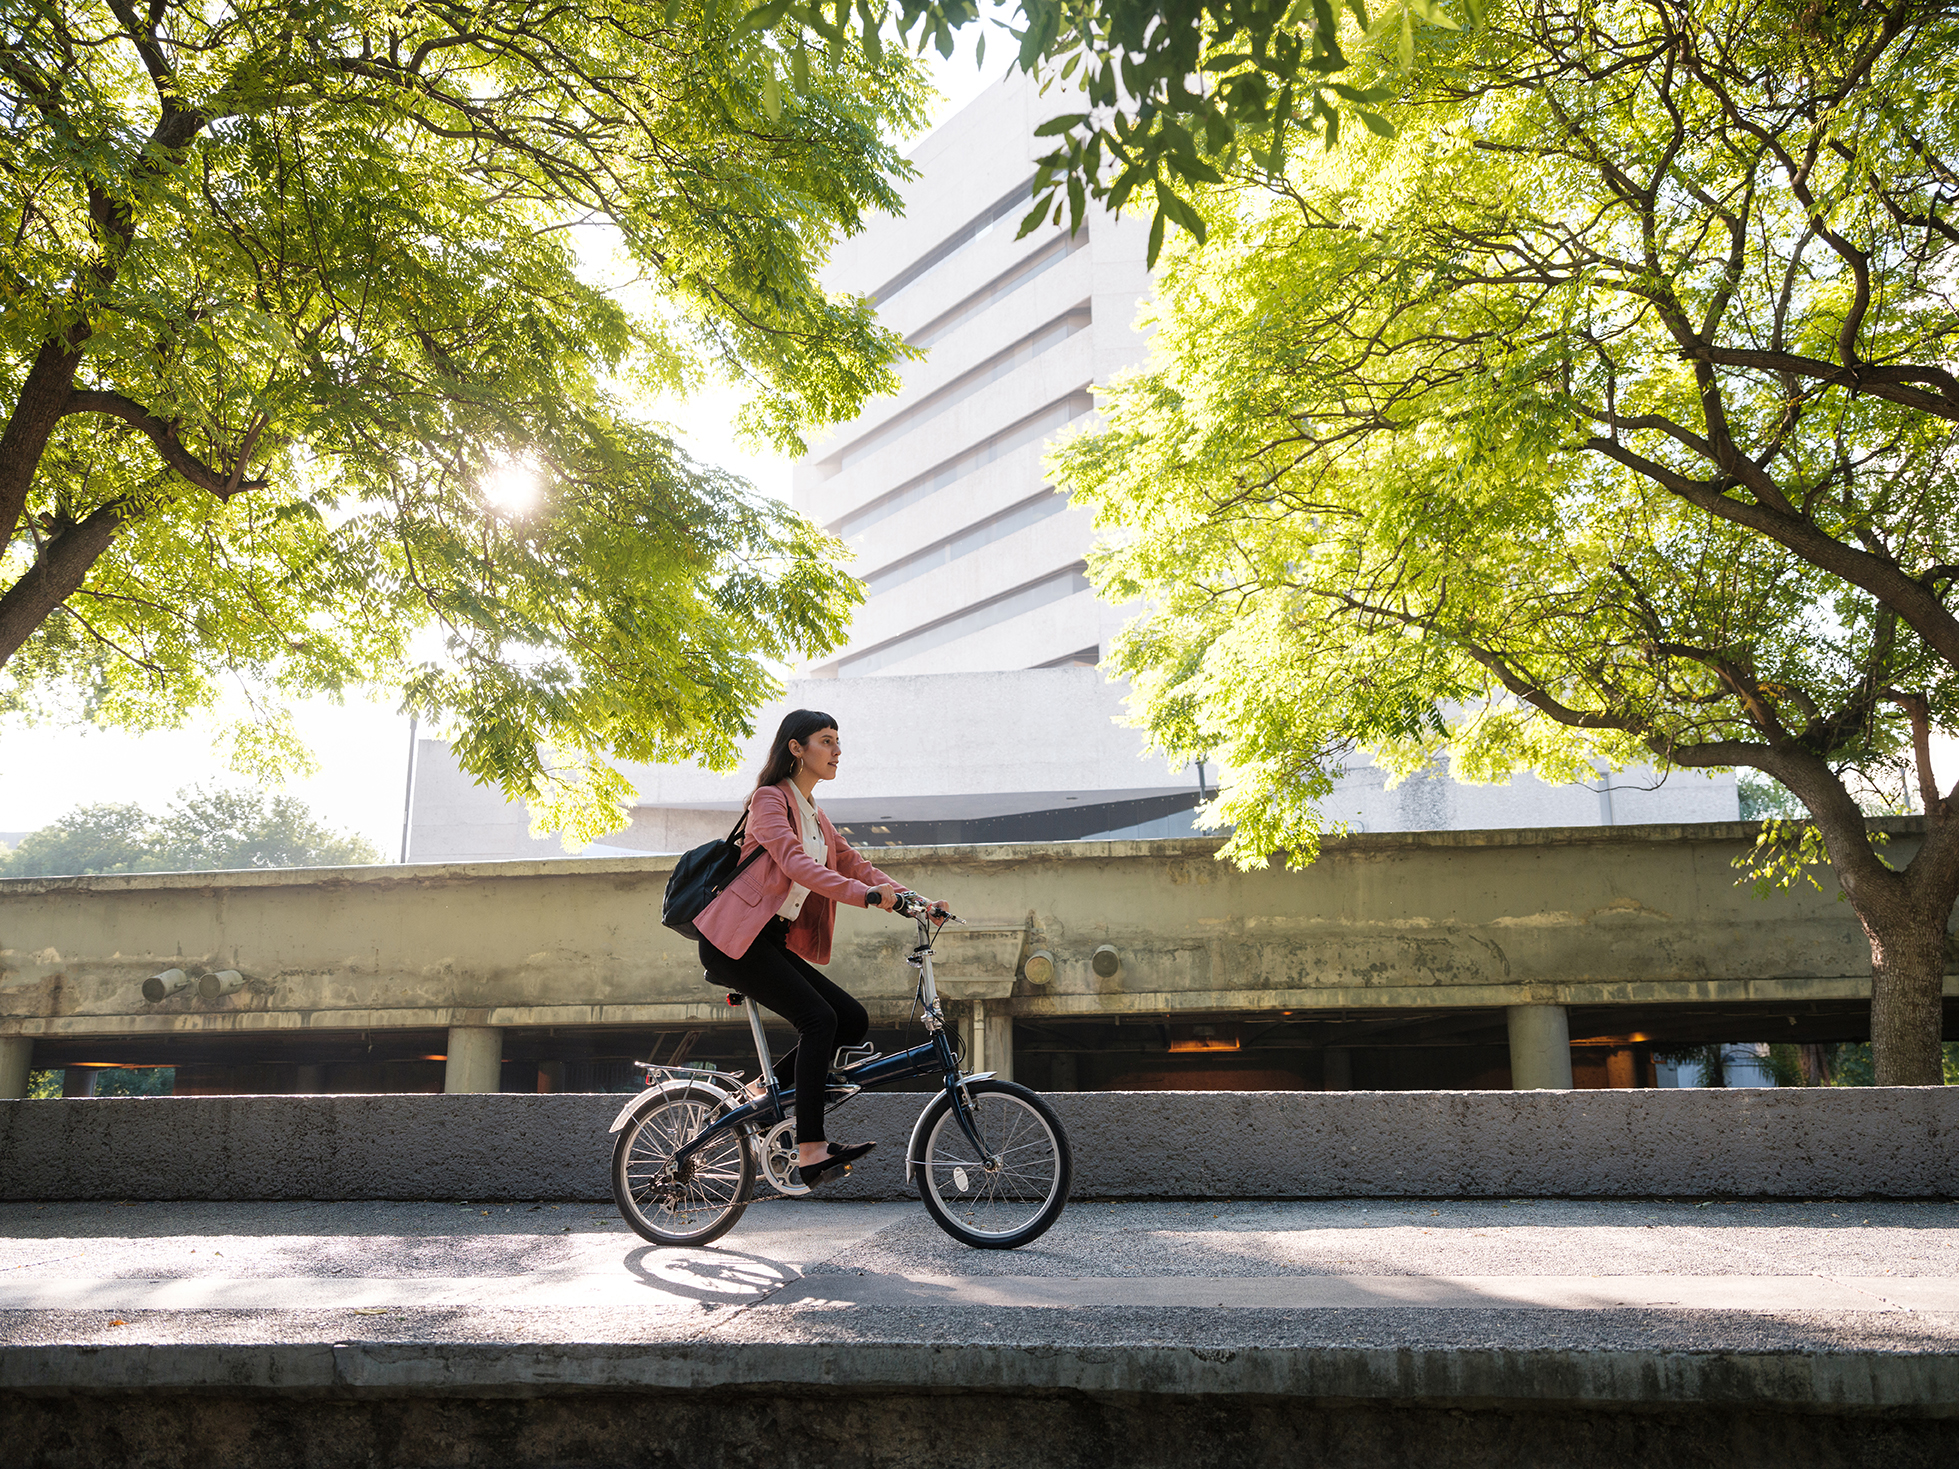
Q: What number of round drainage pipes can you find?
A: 4